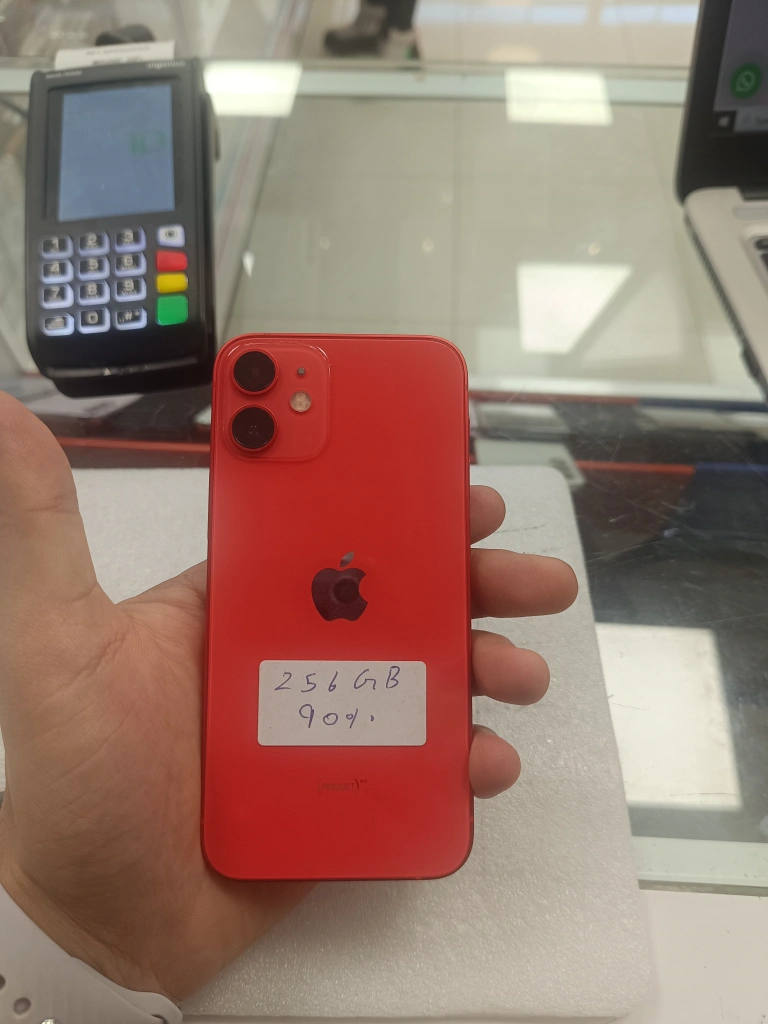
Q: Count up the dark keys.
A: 12